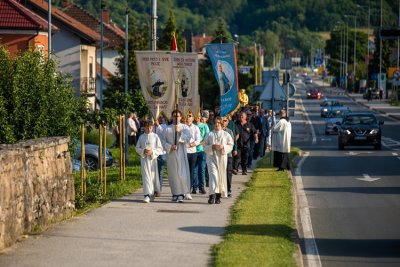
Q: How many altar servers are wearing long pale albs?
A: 3